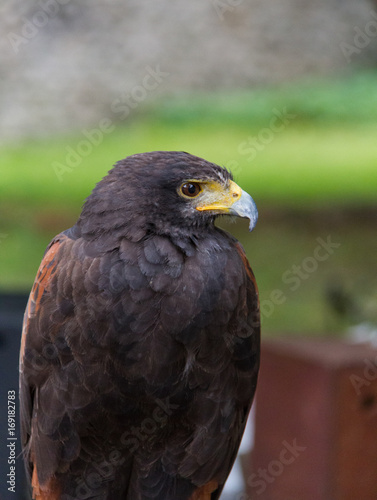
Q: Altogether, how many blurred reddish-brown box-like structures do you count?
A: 1